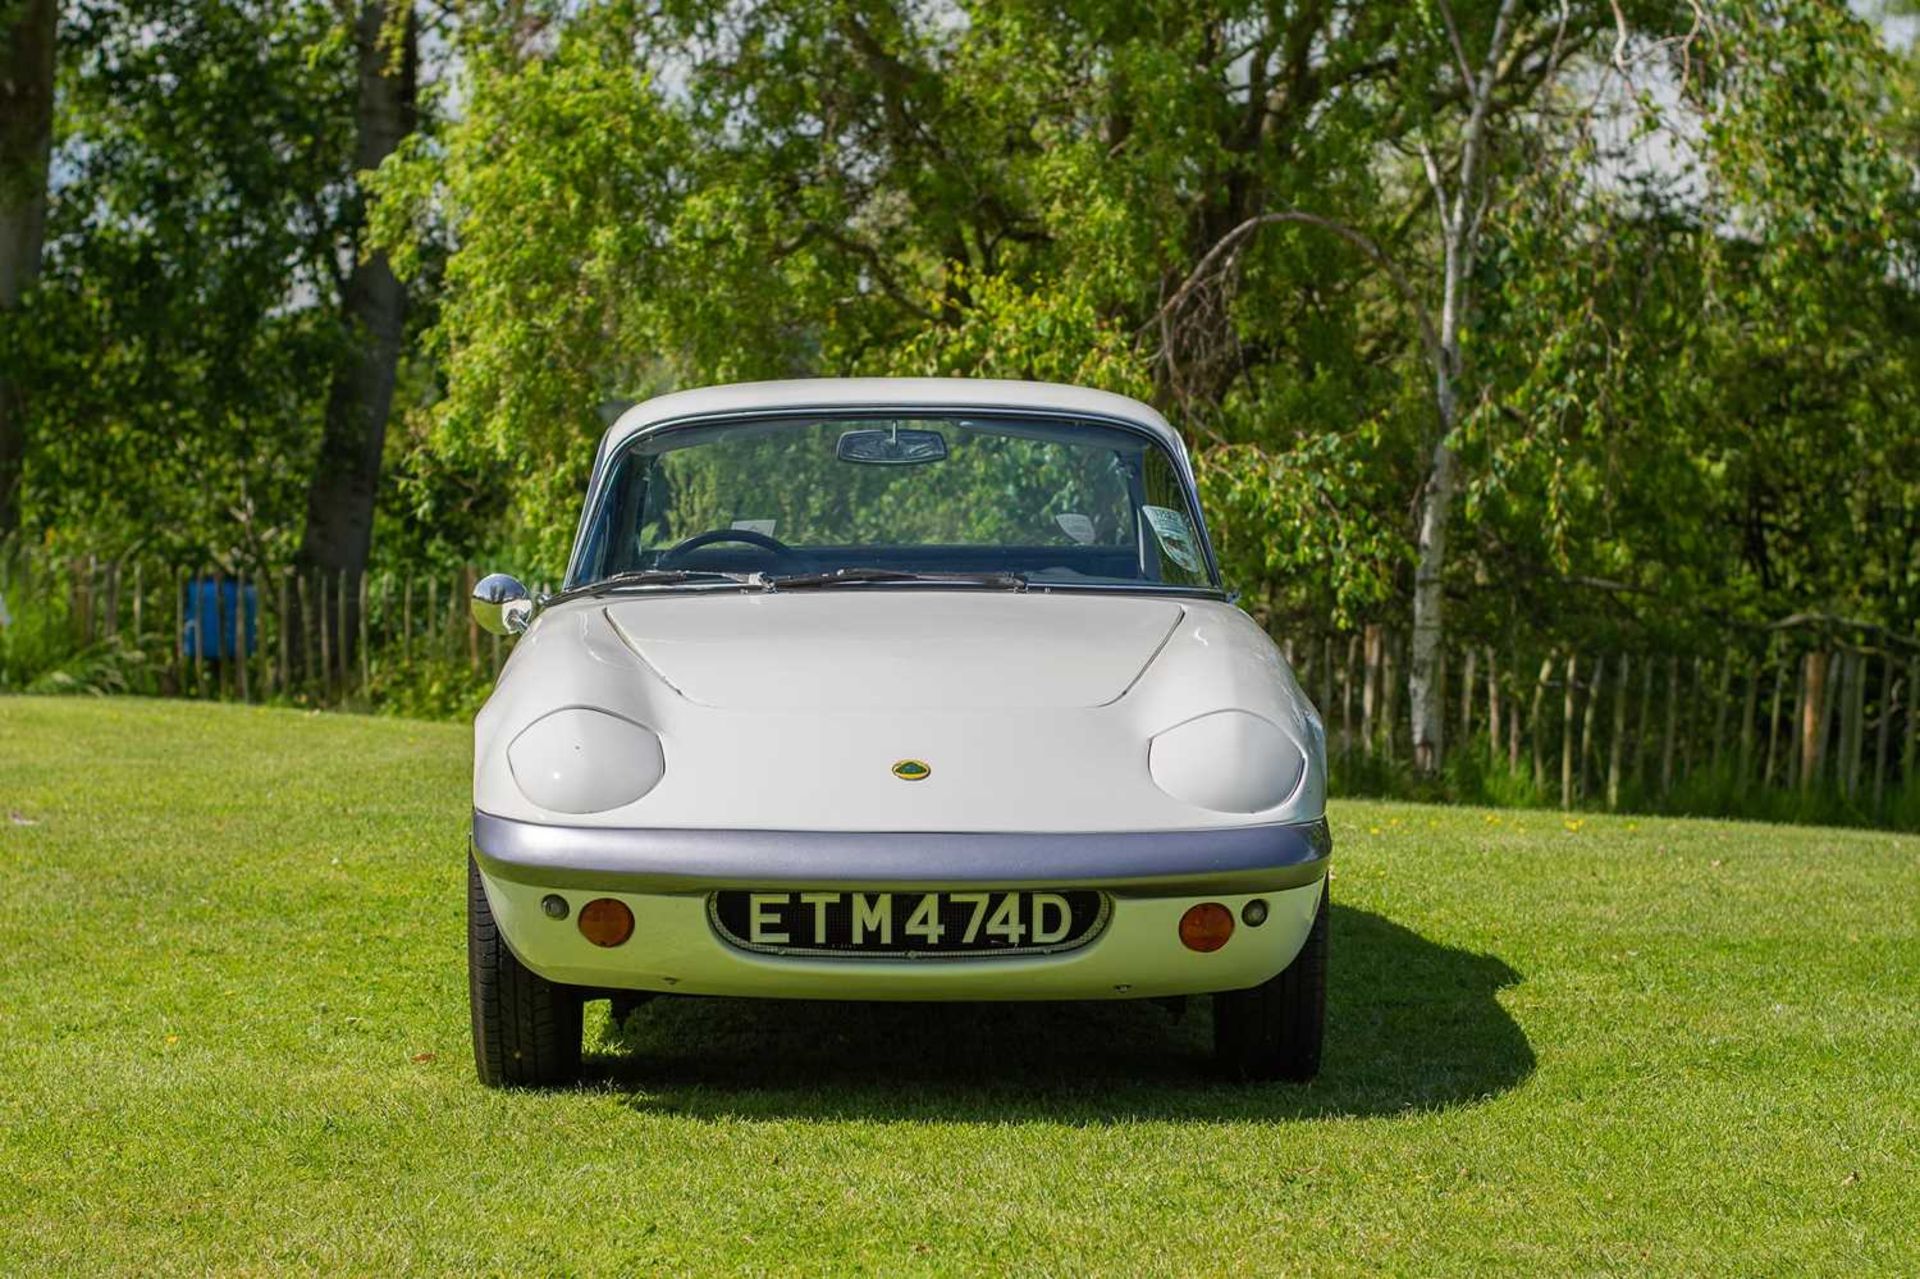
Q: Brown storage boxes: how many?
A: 0